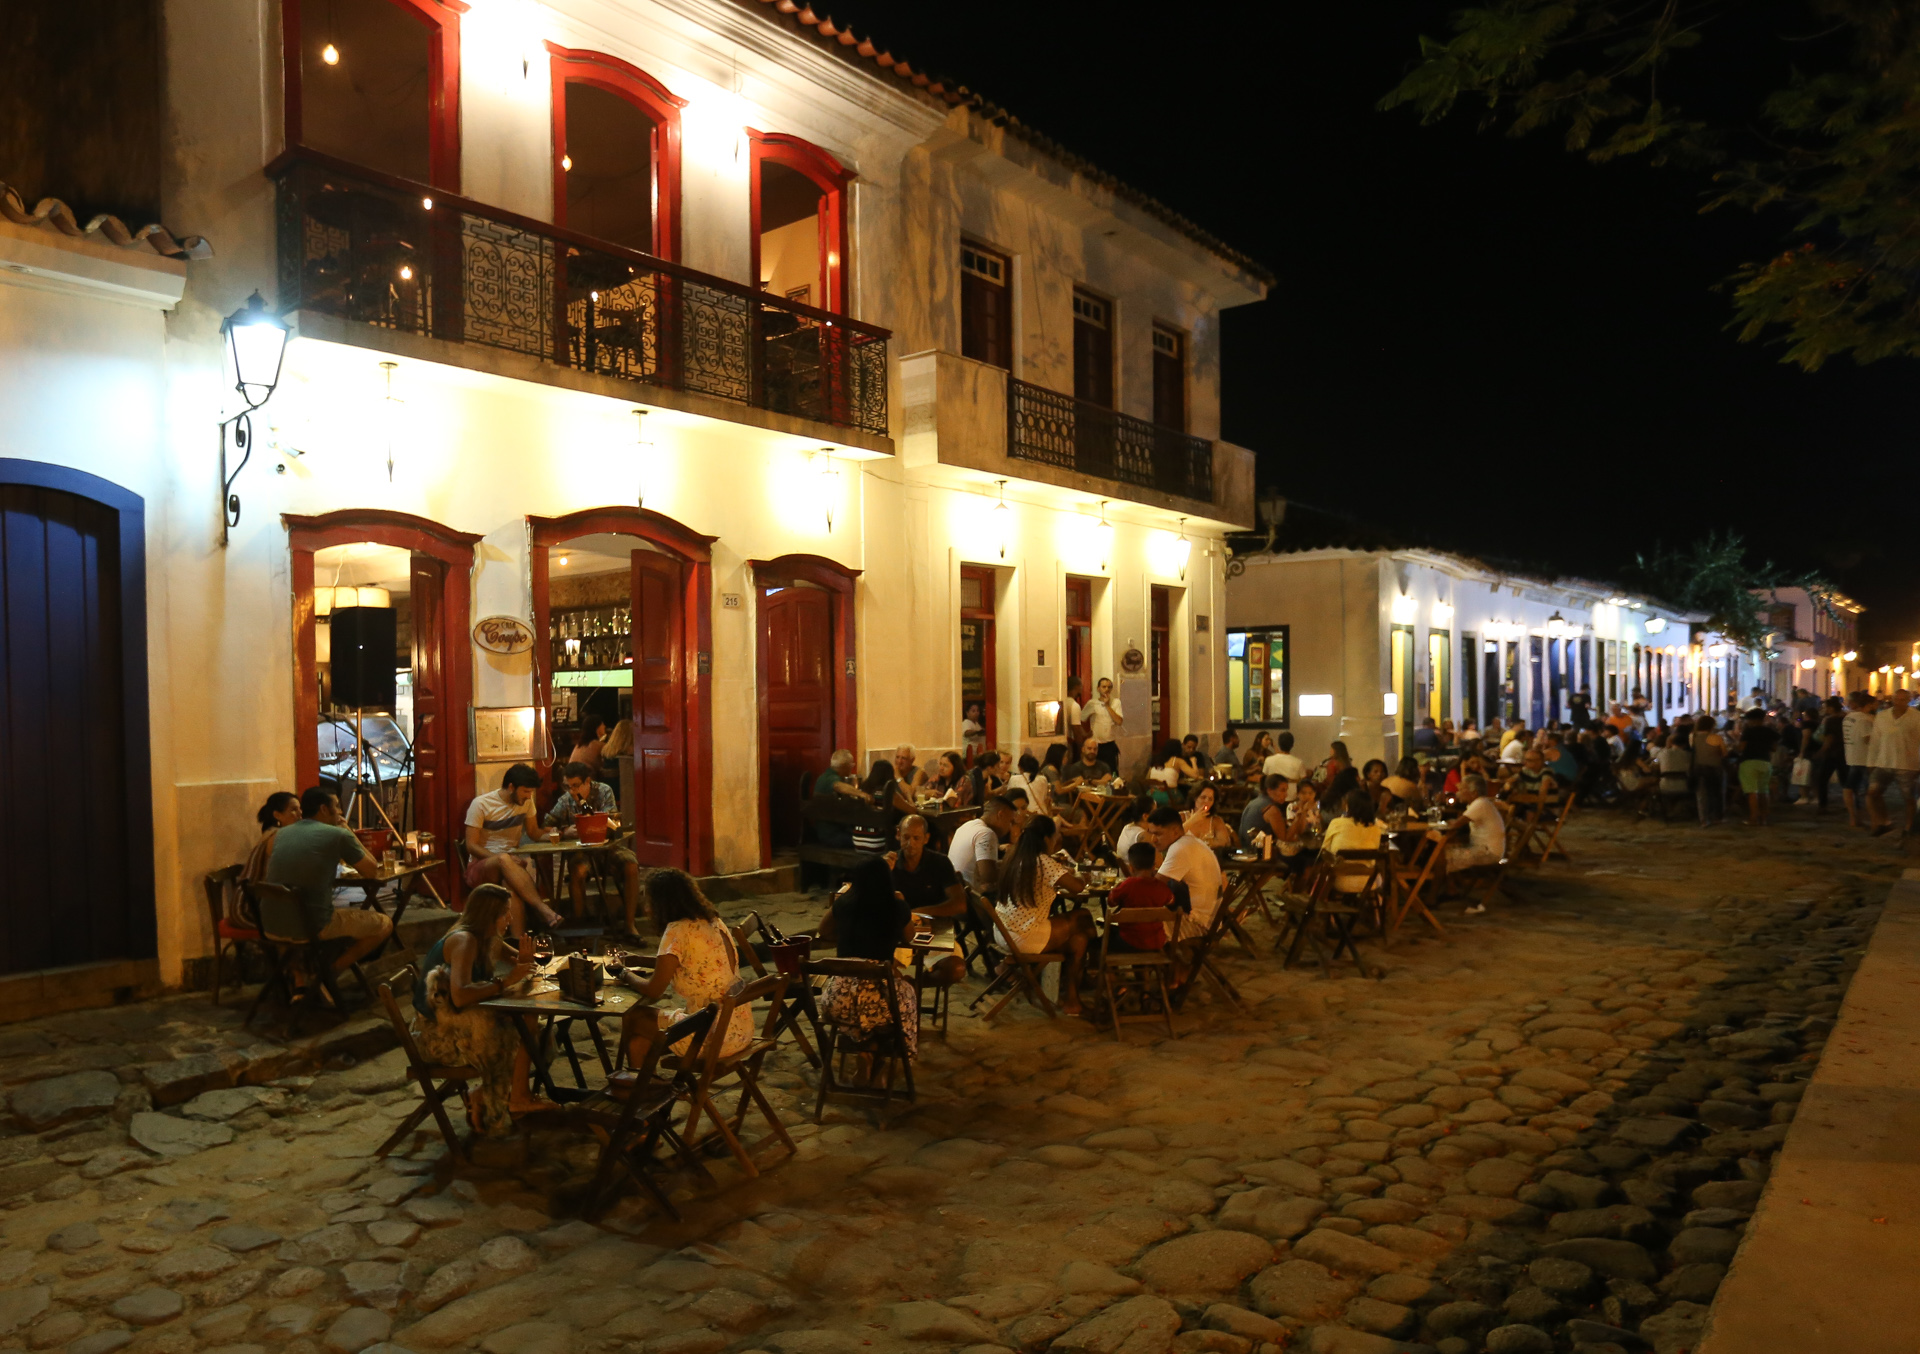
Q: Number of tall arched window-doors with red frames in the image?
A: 6